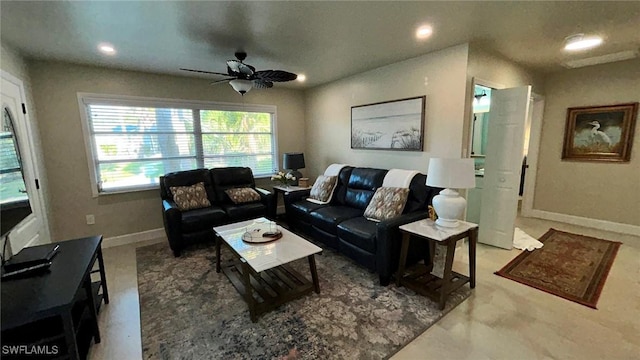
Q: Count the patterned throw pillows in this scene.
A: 4